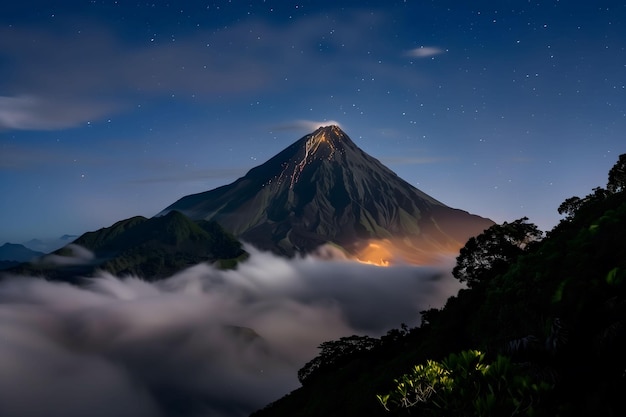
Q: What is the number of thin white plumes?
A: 1